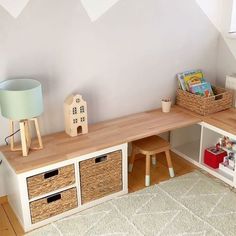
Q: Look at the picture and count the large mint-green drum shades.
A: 1